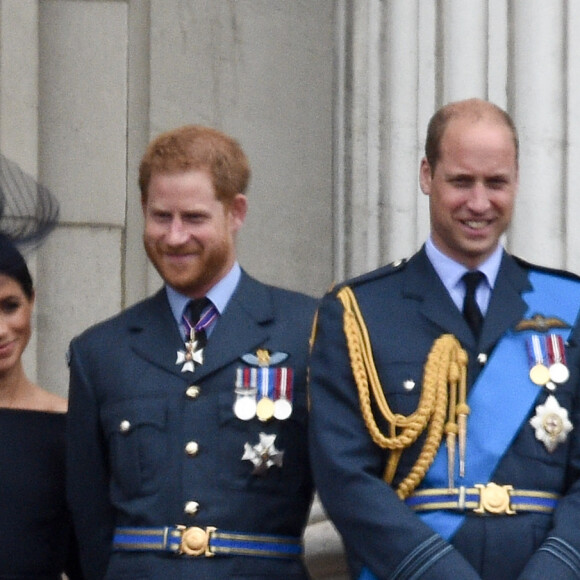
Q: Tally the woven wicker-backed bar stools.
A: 0